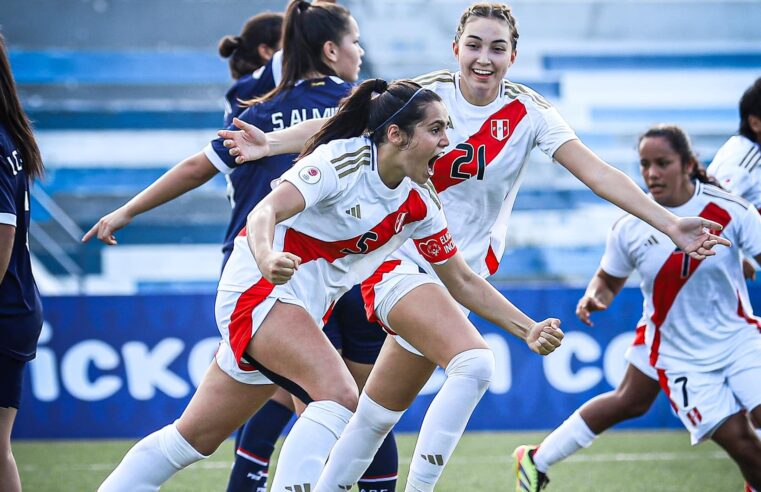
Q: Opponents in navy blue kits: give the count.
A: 3